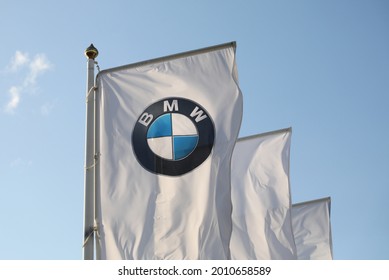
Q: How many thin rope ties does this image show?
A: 3